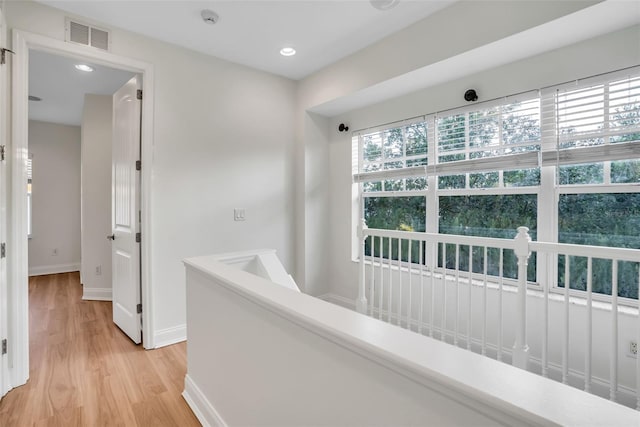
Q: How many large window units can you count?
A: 3